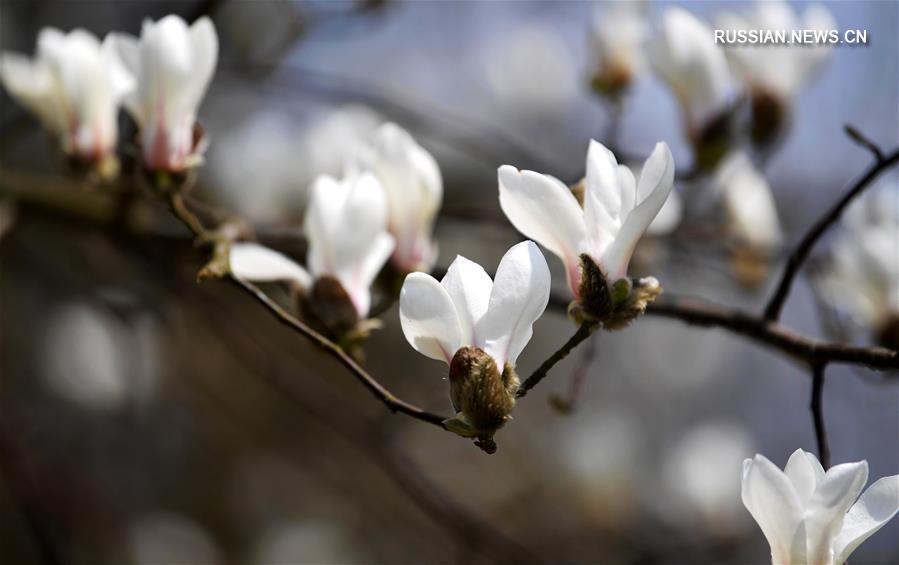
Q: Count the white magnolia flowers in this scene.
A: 12